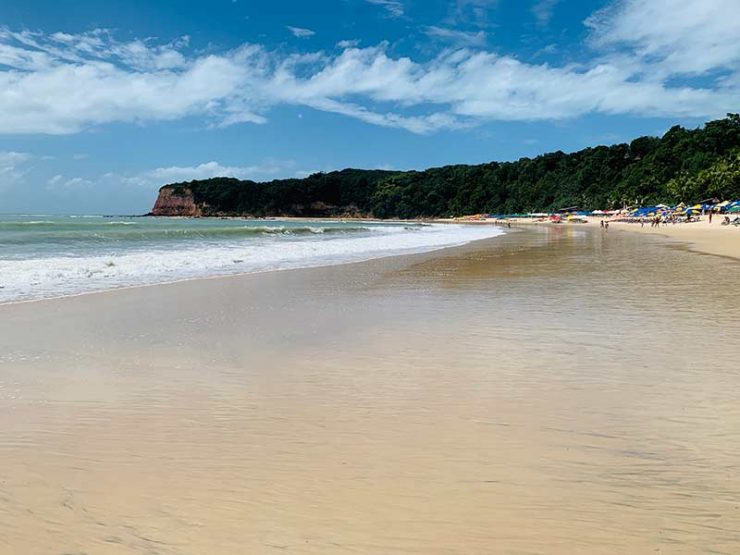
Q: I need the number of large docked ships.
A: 0